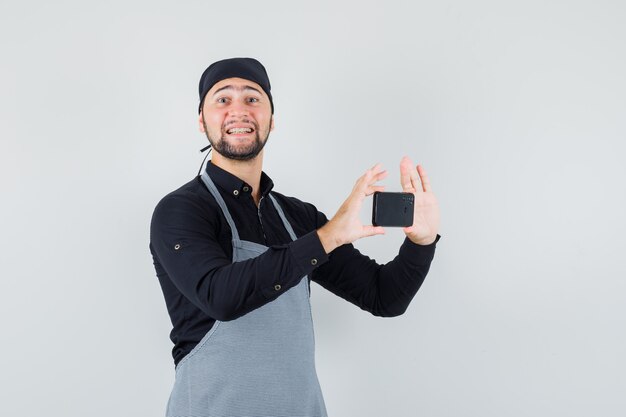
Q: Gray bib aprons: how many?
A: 1